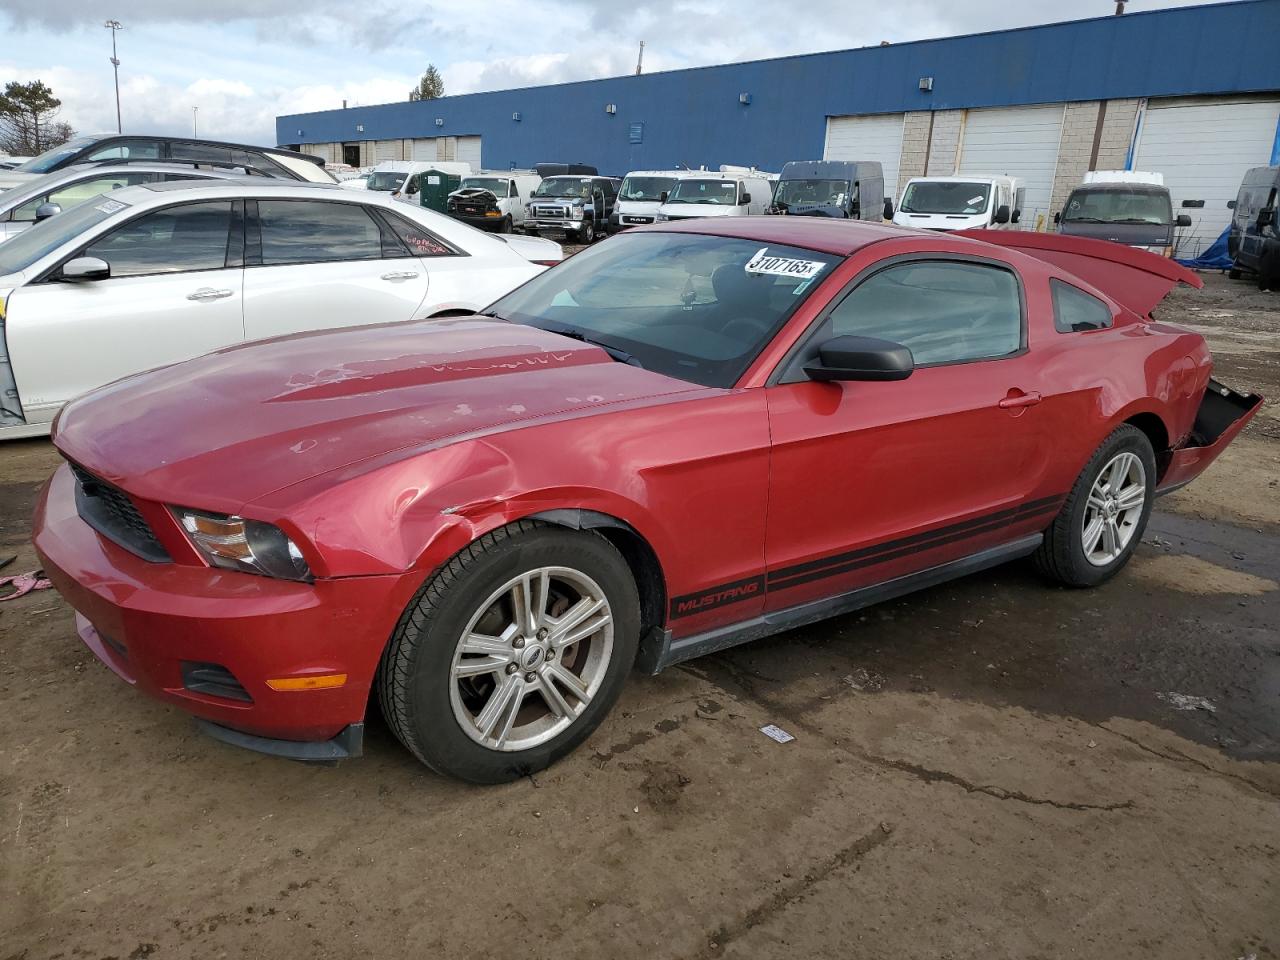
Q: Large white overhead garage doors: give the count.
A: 3